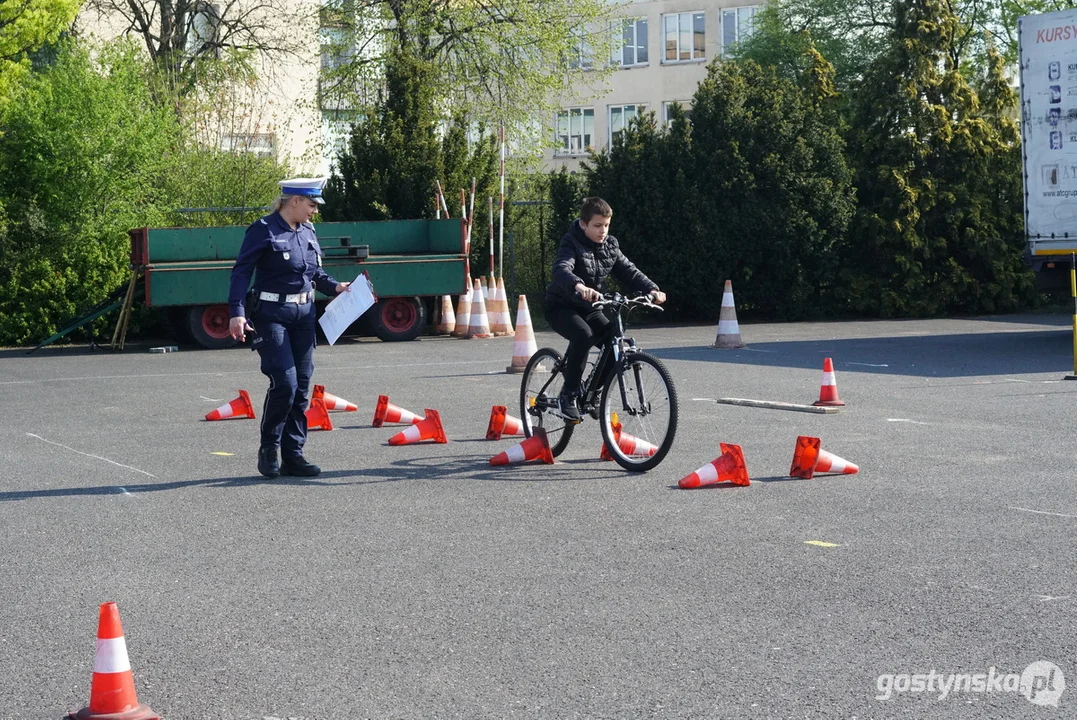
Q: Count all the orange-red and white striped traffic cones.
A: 12